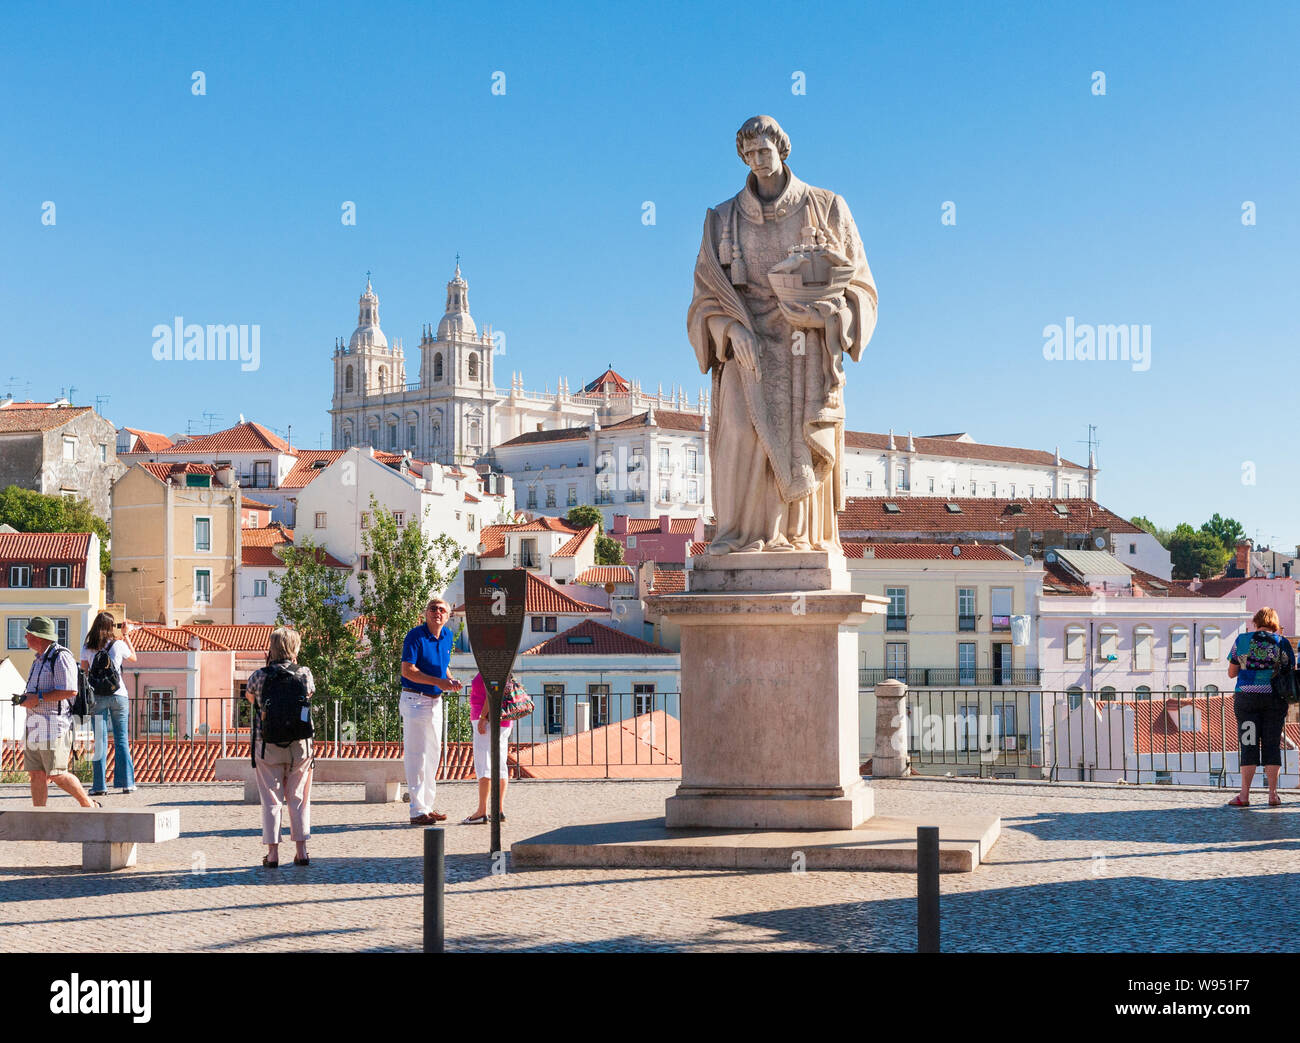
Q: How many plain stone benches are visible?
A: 2